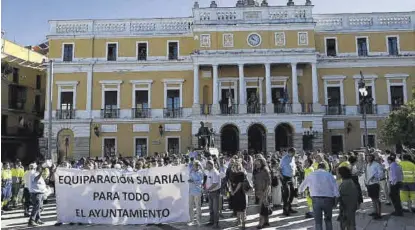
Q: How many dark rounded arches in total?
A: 3